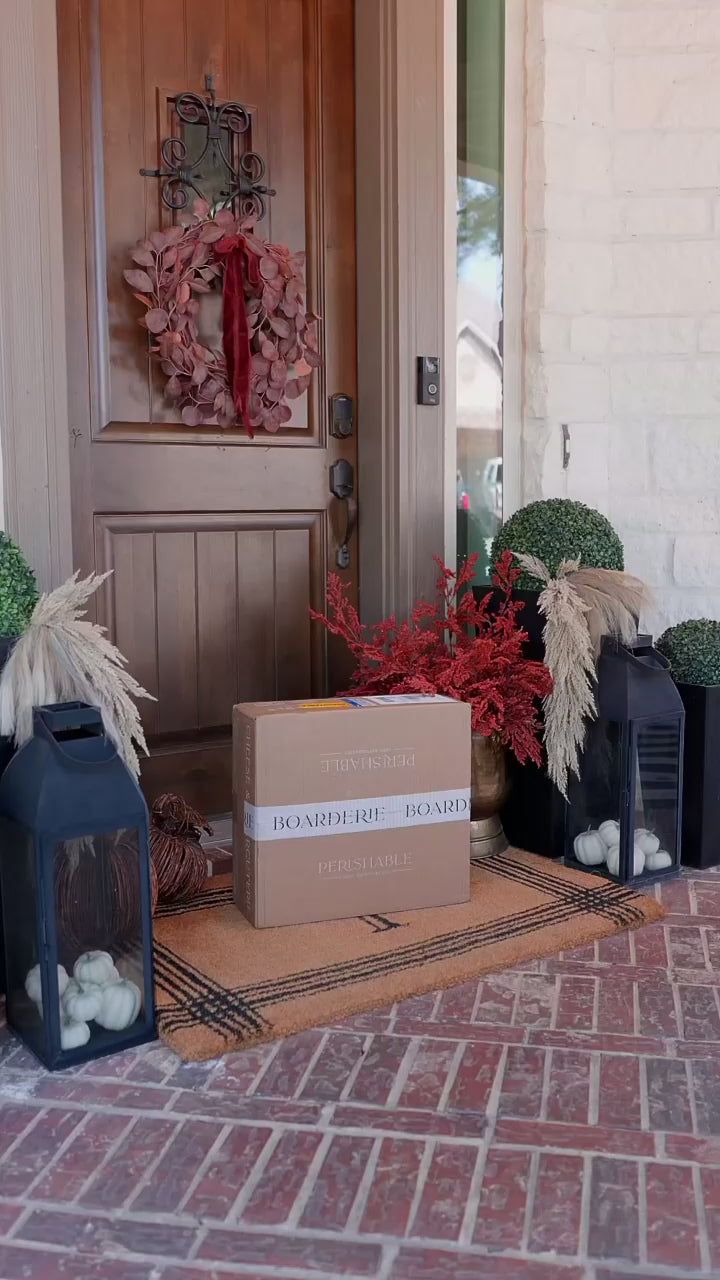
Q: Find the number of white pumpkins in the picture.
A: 10